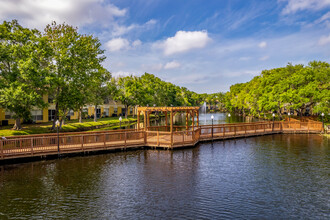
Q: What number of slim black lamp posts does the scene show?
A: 7